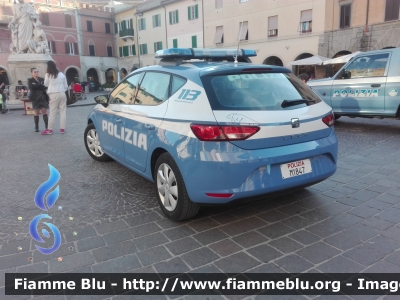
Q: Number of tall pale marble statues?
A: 1